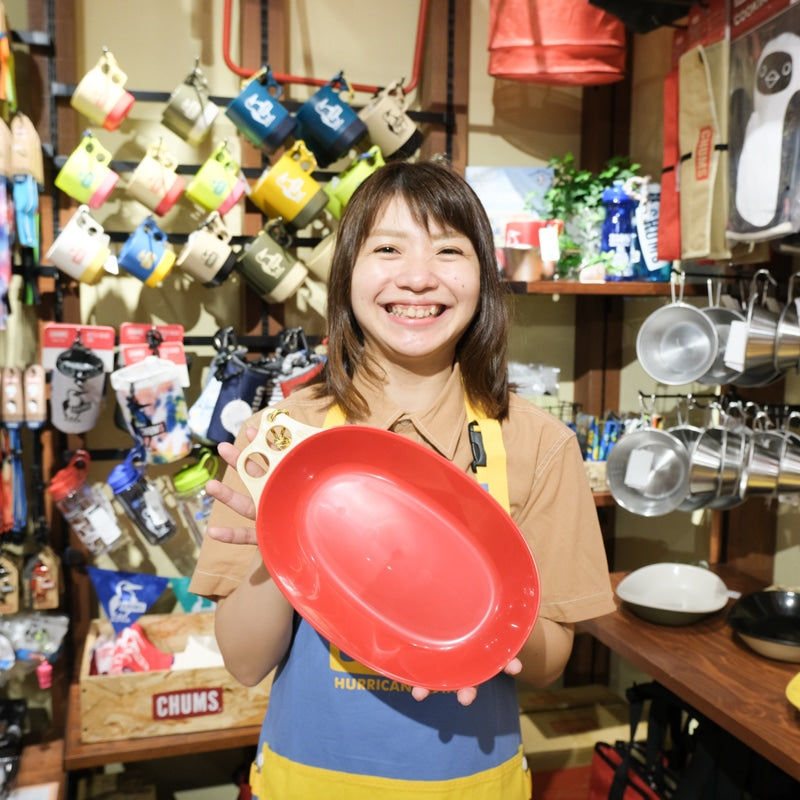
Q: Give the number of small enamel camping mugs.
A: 15